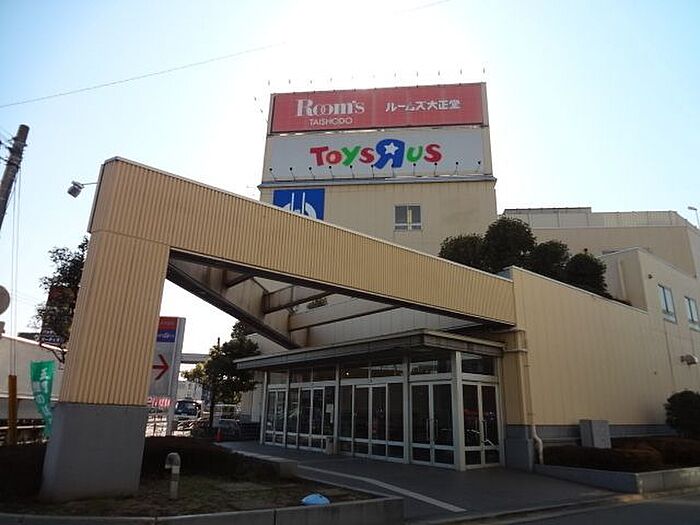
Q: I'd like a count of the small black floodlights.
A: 11